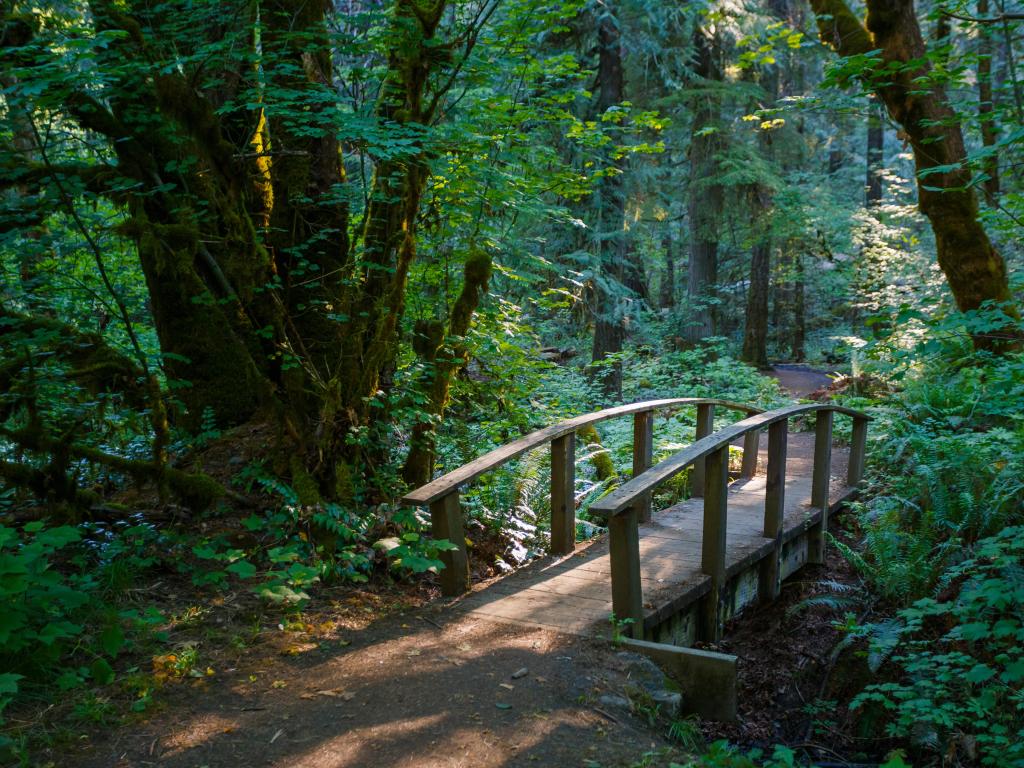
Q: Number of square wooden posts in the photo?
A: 10